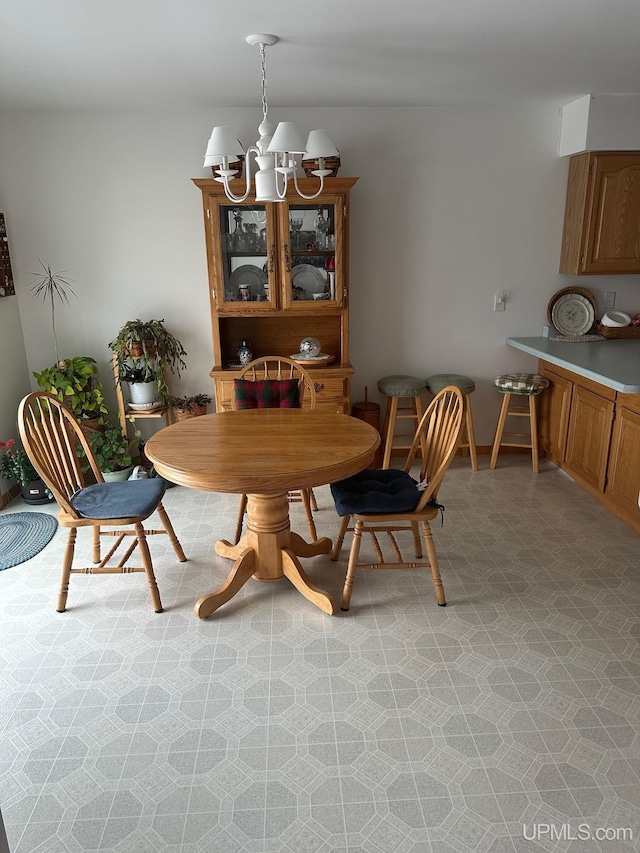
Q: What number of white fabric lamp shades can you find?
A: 4